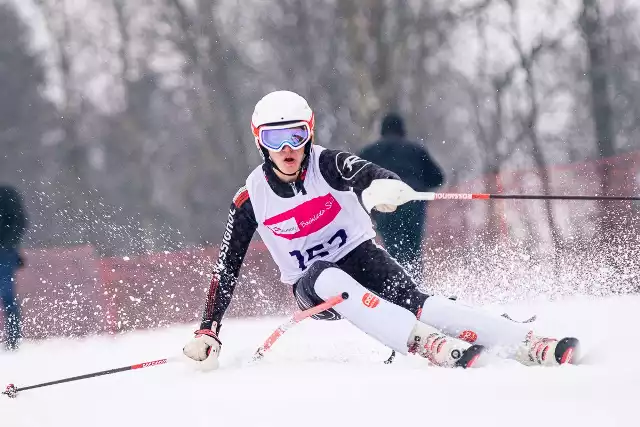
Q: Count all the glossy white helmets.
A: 1